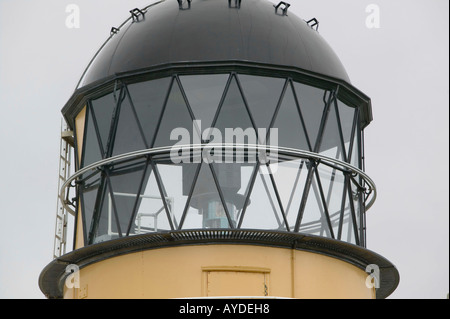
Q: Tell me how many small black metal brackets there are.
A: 6